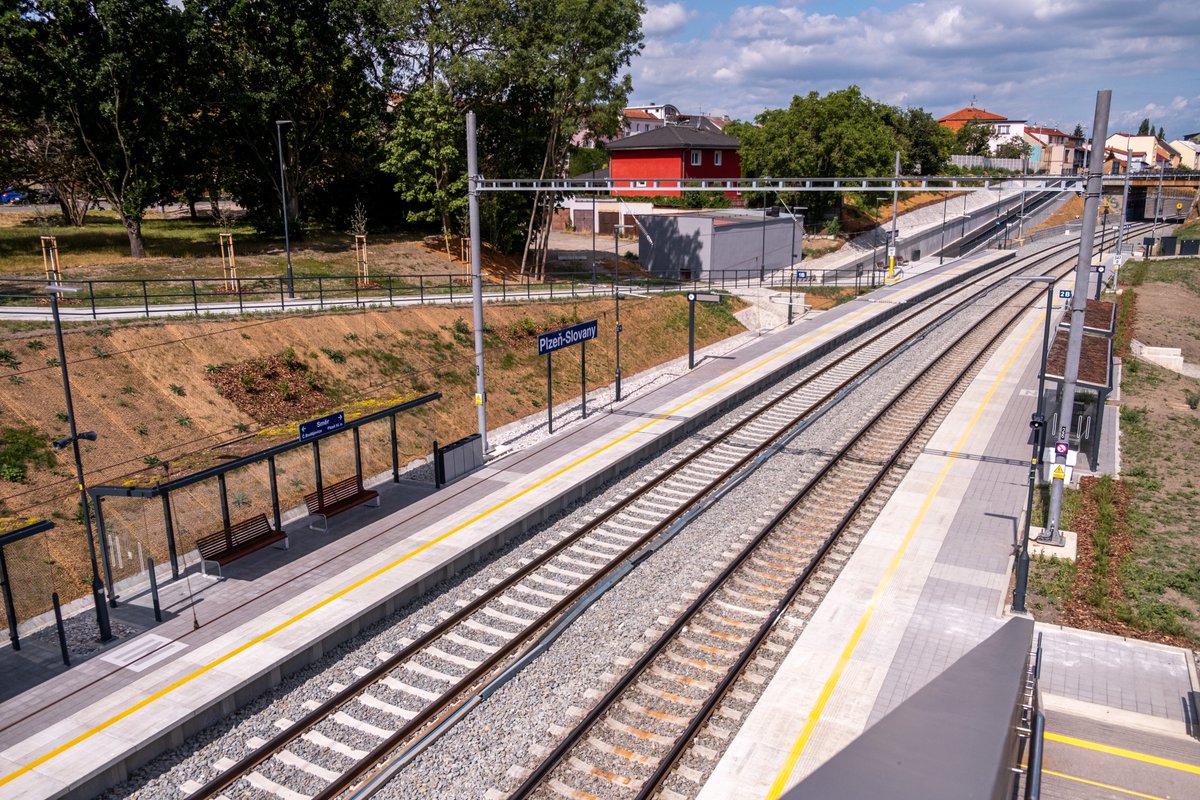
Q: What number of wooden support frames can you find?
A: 4